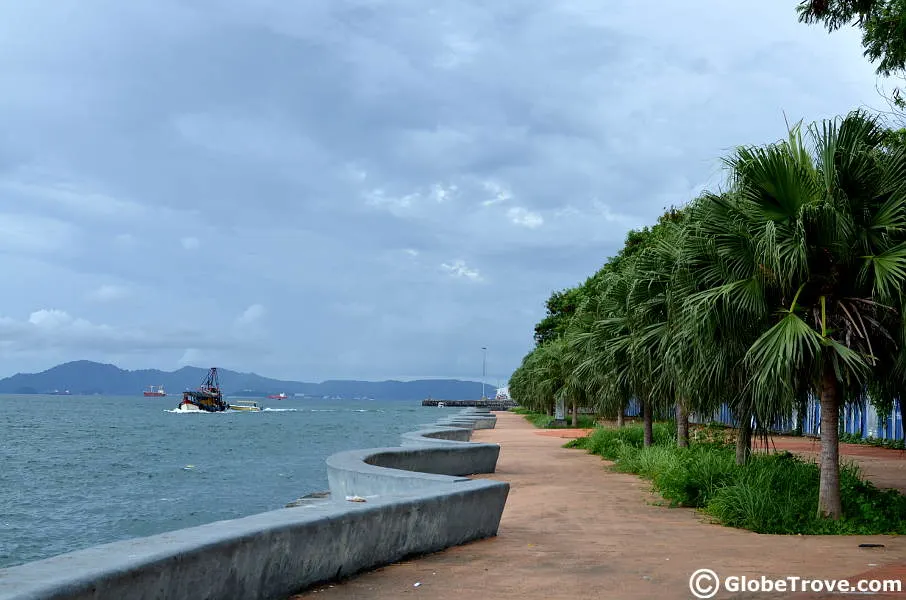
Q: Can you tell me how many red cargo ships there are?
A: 2